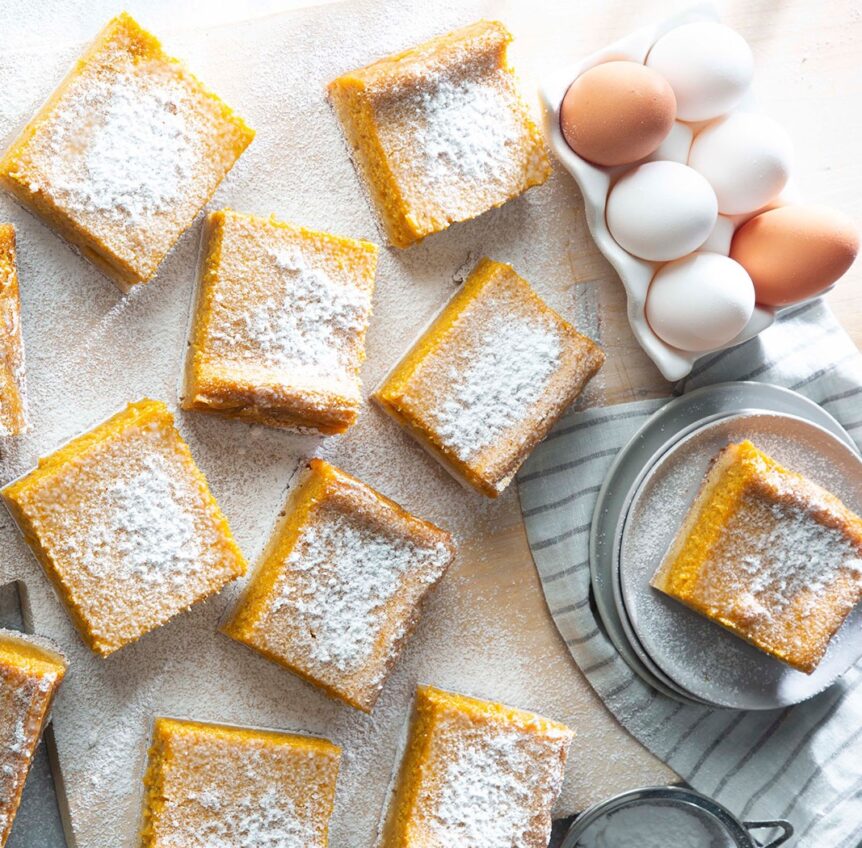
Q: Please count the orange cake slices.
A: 11